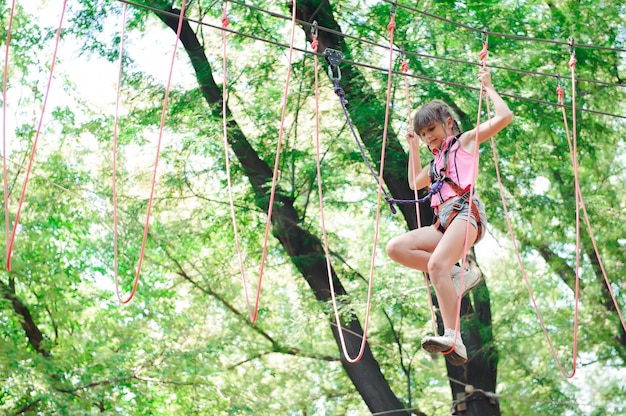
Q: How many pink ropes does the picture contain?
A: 7